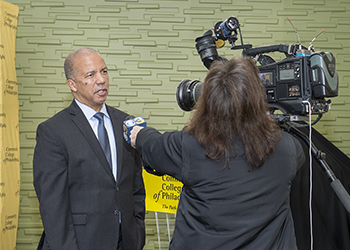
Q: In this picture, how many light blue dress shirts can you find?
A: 1